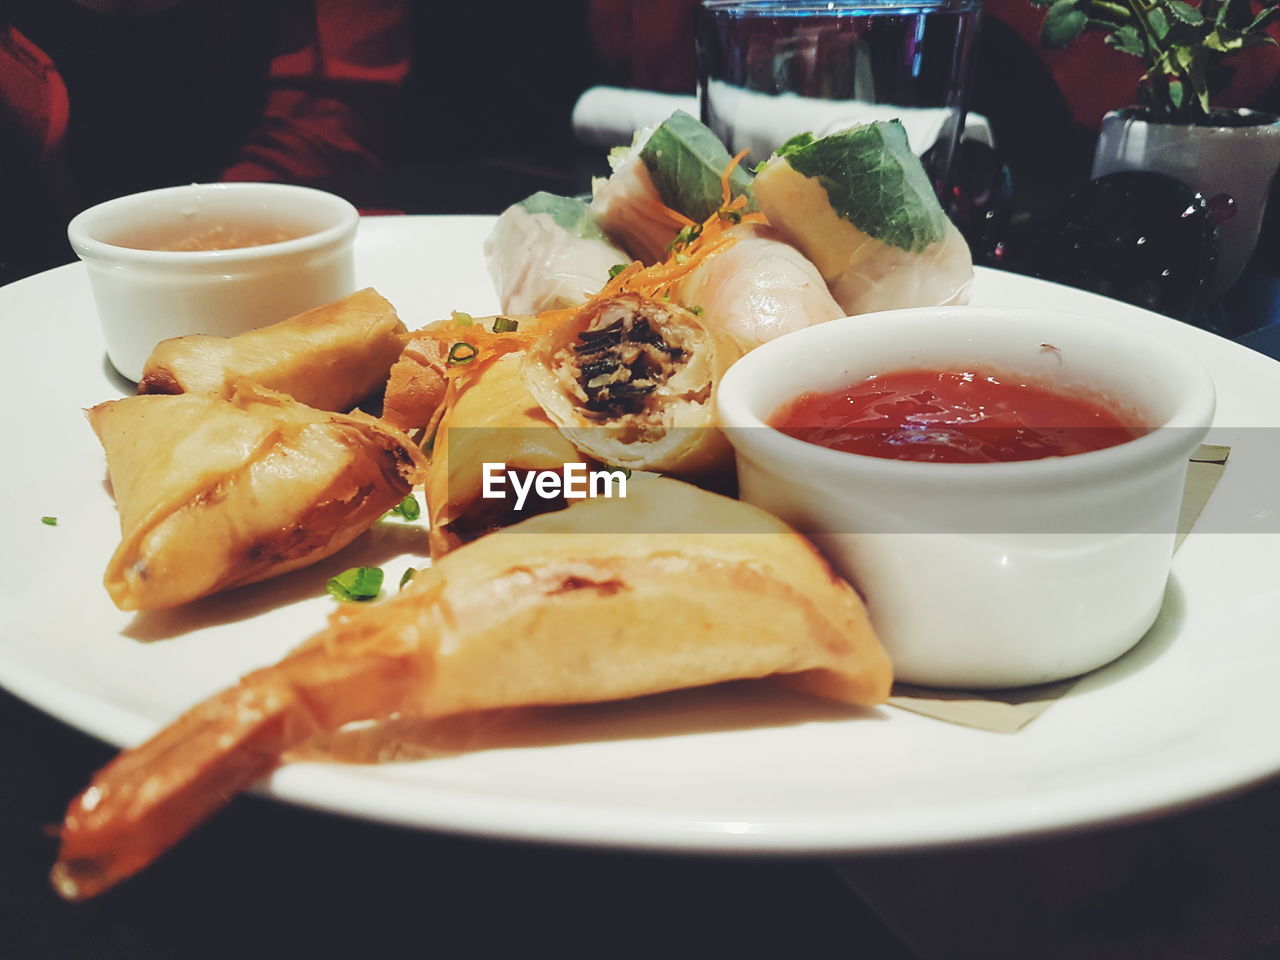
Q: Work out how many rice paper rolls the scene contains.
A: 4